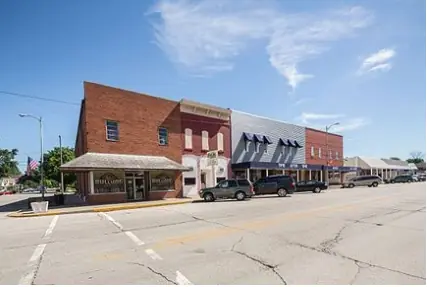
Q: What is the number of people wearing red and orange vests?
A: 0